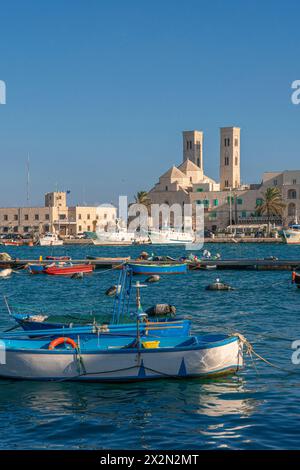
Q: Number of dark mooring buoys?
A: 5